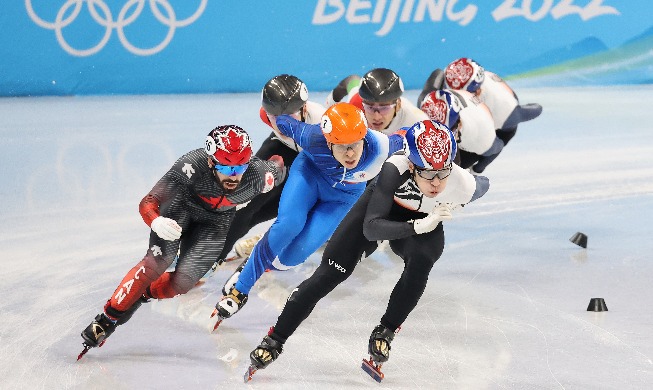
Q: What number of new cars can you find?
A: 0